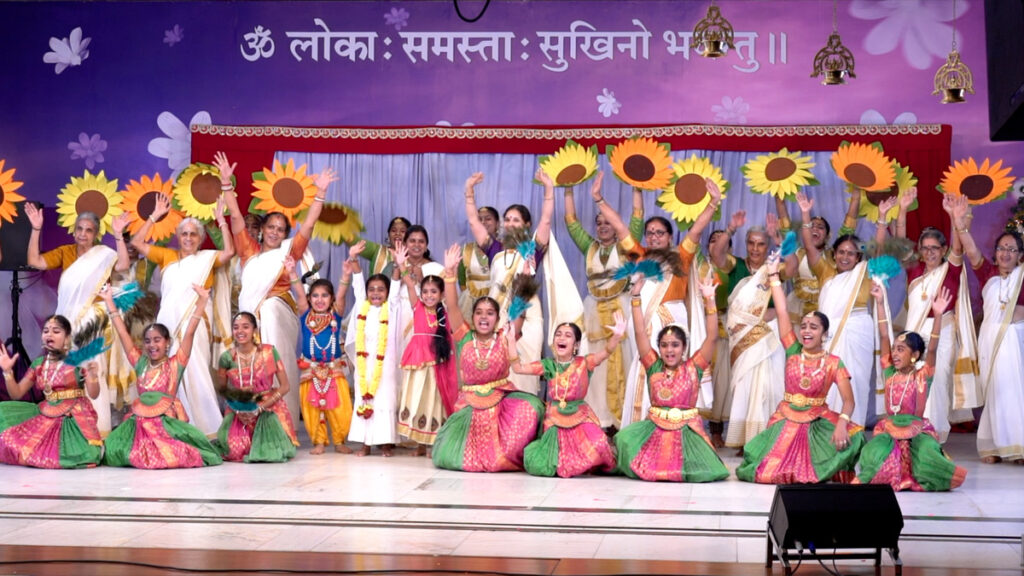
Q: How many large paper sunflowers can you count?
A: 13